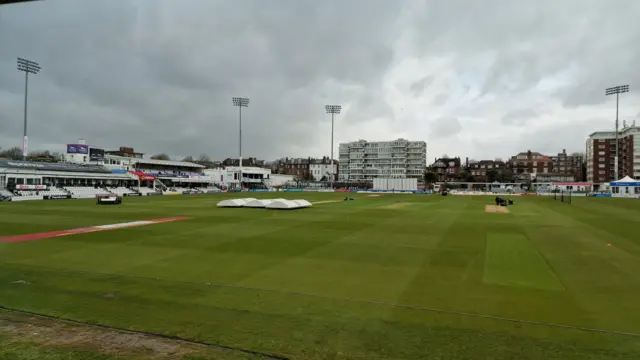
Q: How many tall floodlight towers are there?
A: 4